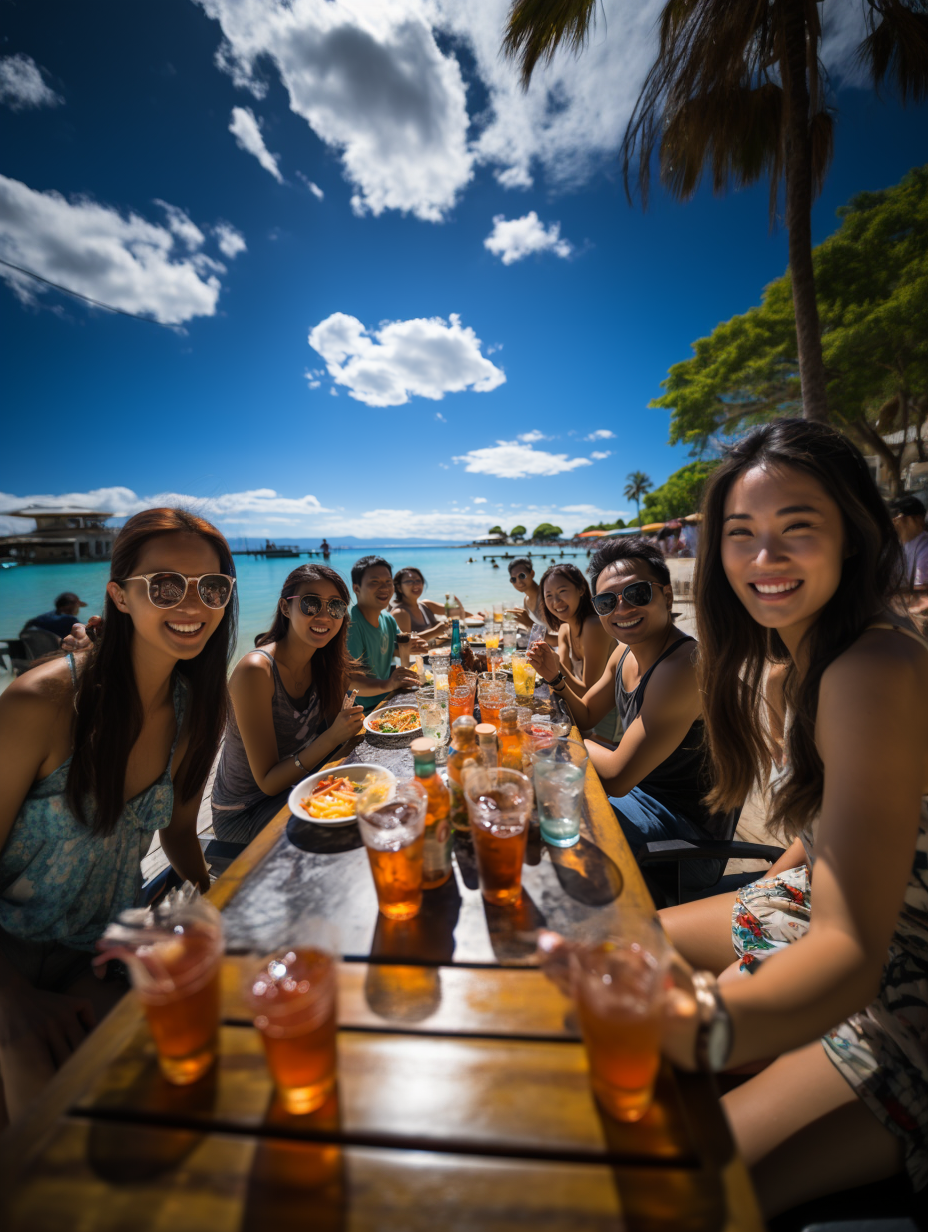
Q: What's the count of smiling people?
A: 8